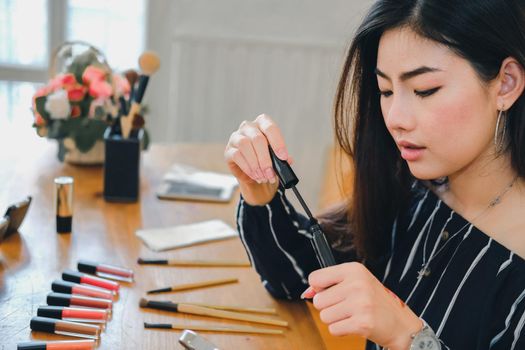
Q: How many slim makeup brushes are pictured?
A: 5